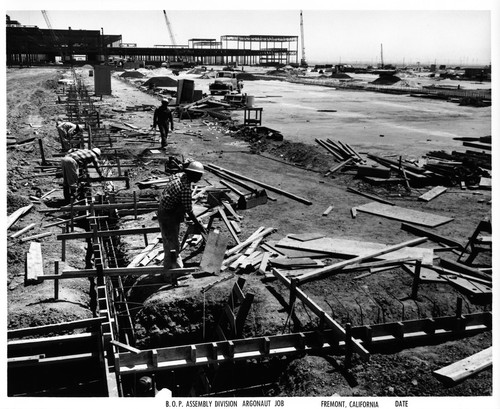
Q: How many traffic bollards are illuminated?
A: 0